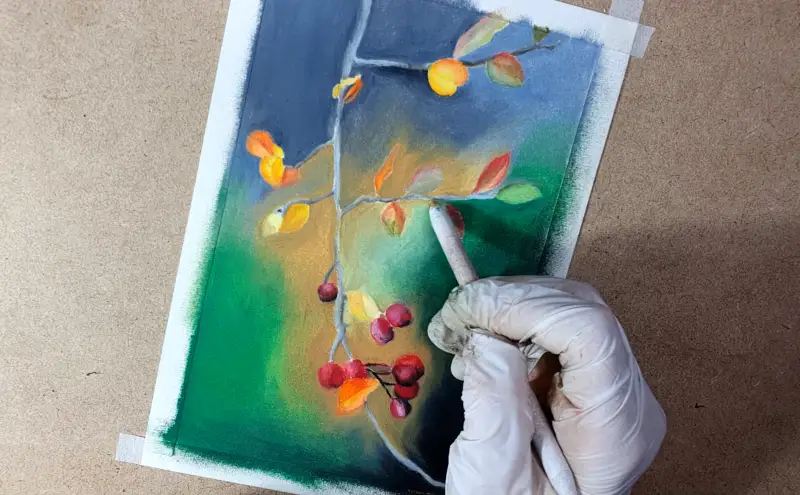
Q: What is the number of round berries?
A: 9